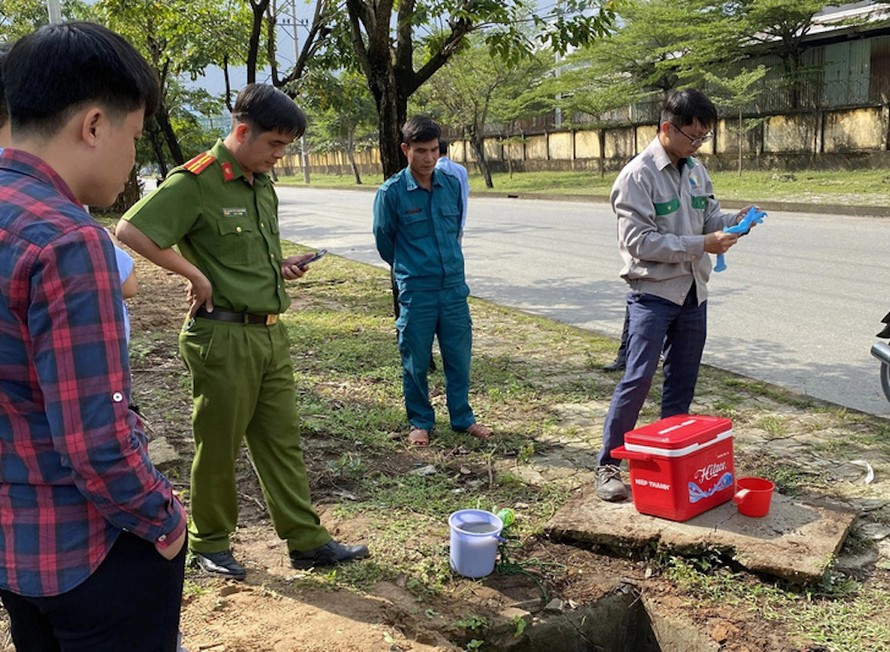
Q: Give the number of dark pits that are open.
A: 1